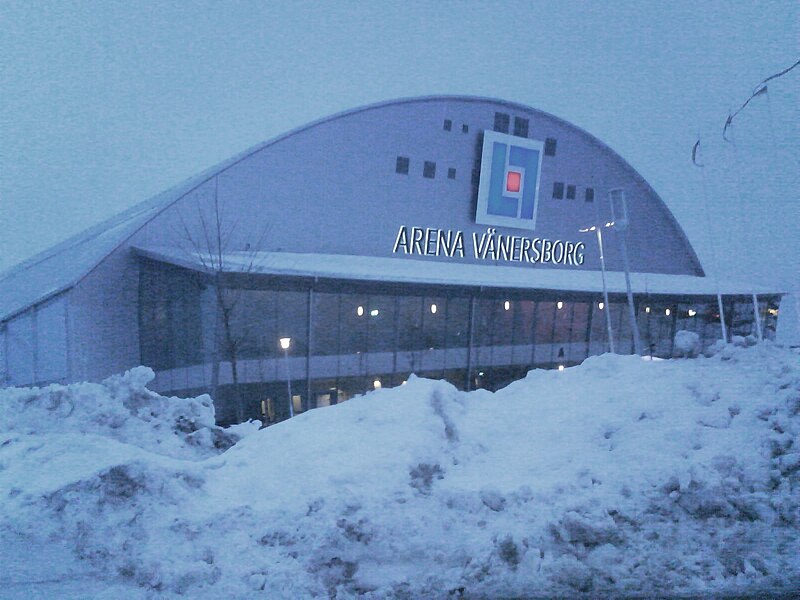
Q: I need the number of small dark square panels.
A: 11